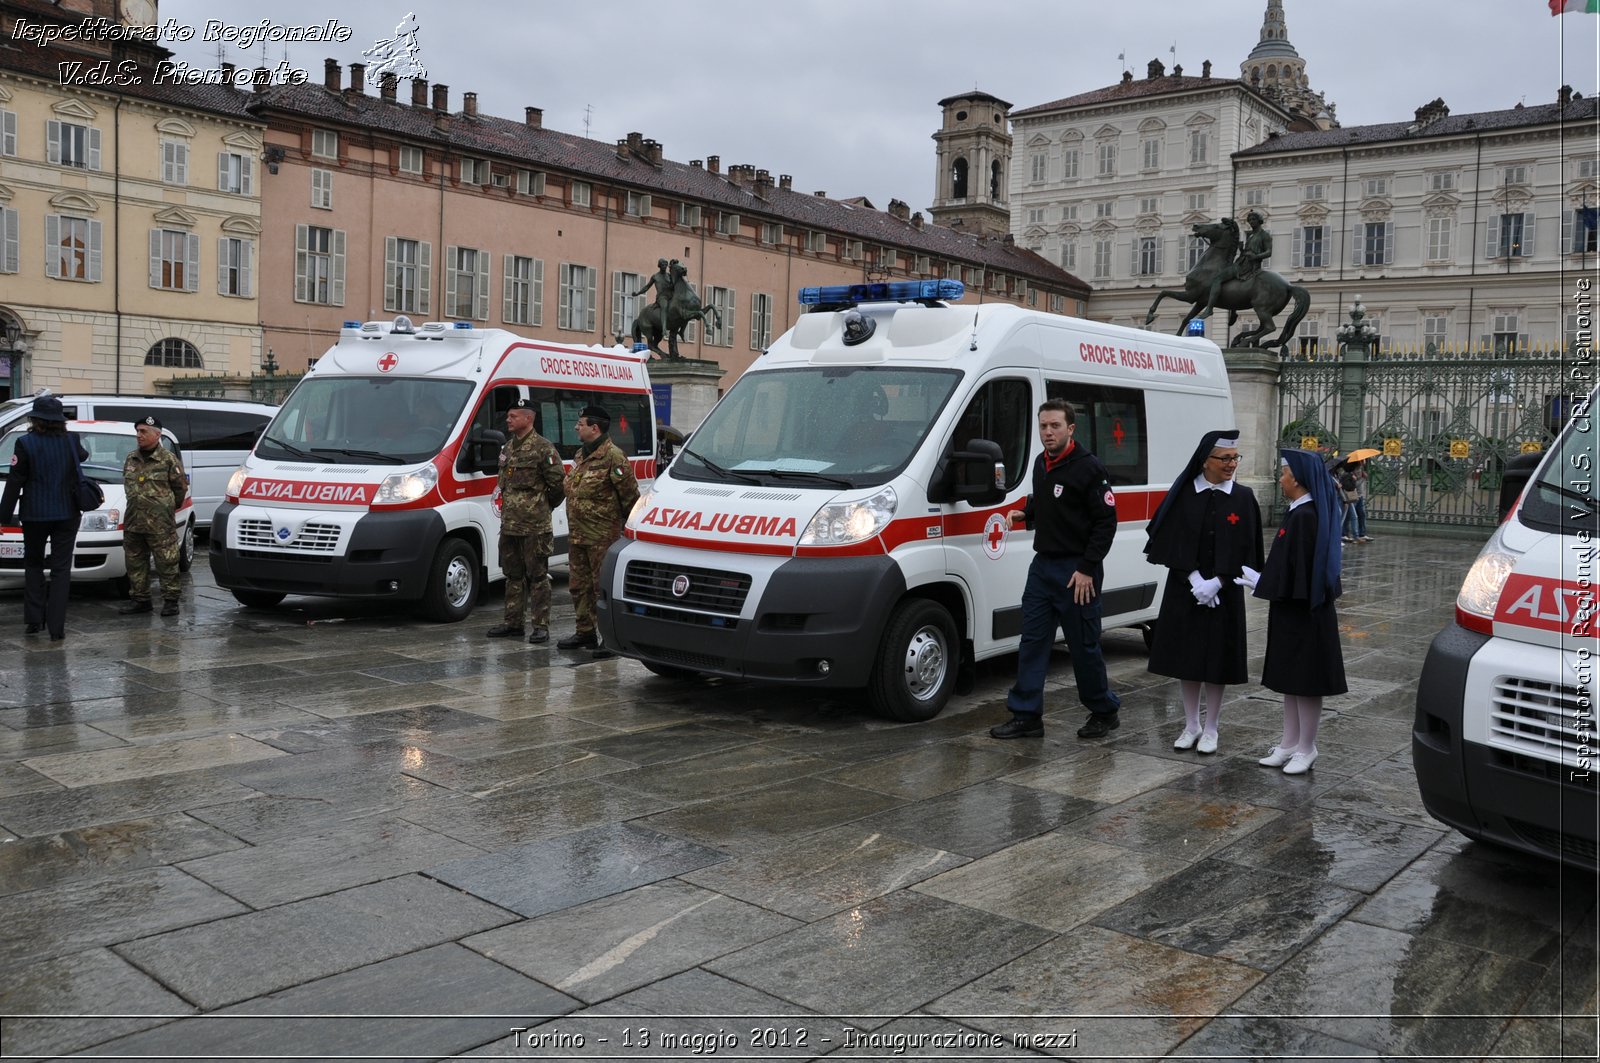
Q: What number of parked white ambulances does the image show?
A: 3